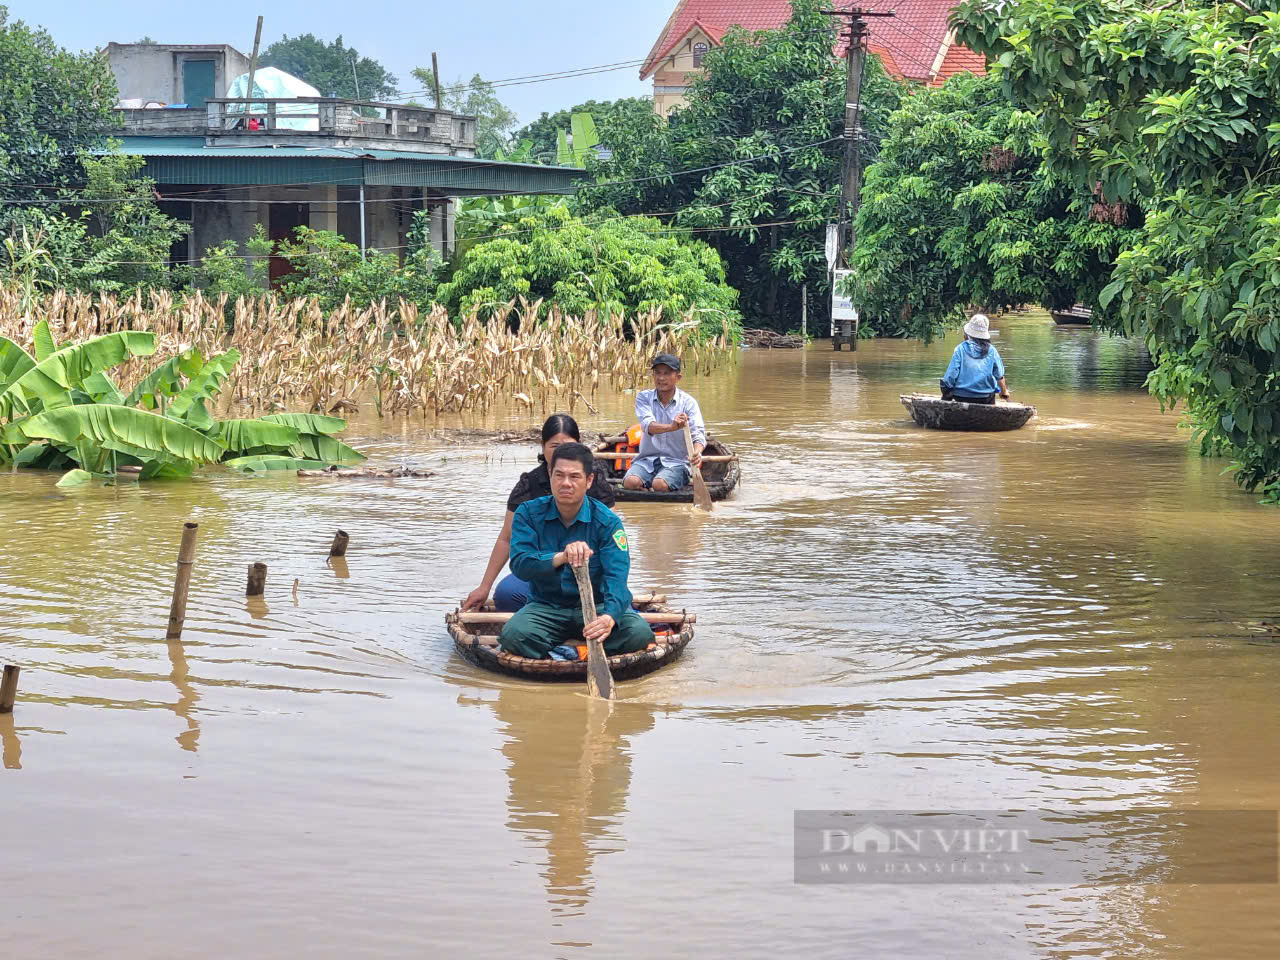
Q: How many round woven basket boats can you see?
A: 3